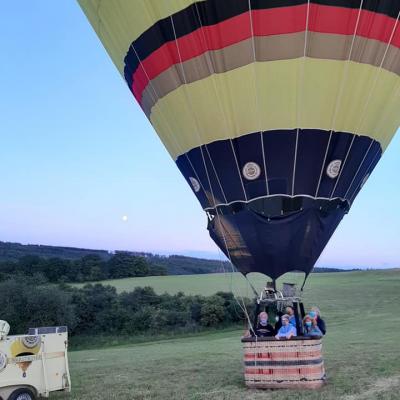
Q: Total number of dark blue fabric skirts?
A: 1